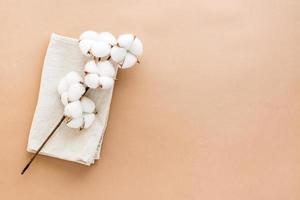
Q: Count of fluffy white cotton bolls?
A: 5